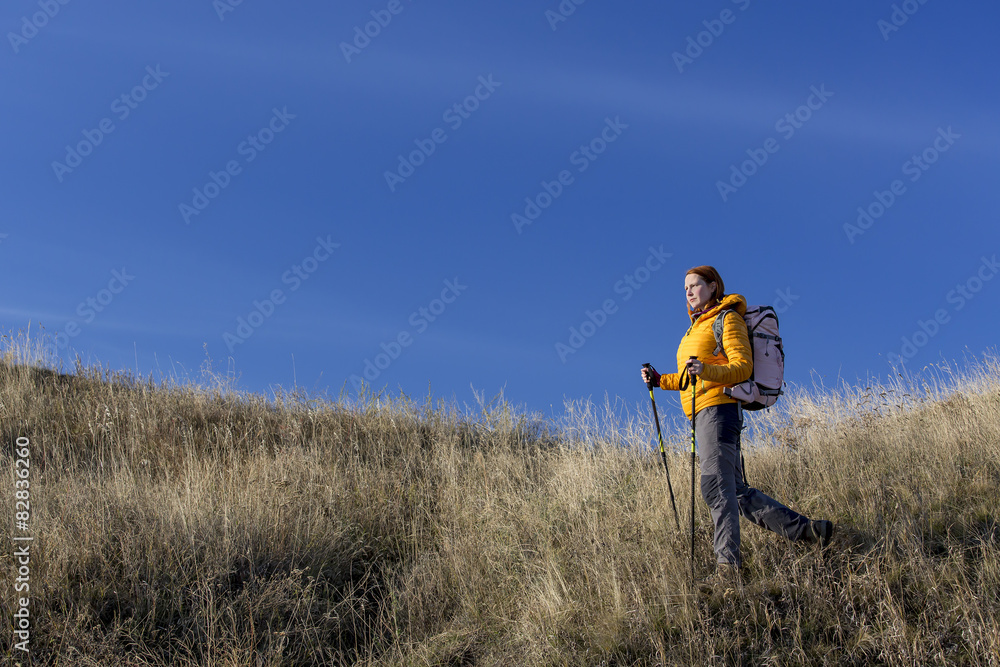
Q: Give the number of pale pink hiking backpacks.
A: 1